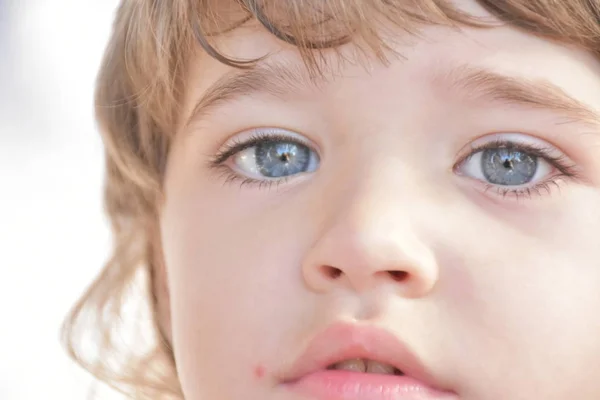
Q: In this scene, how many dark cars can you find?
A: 0